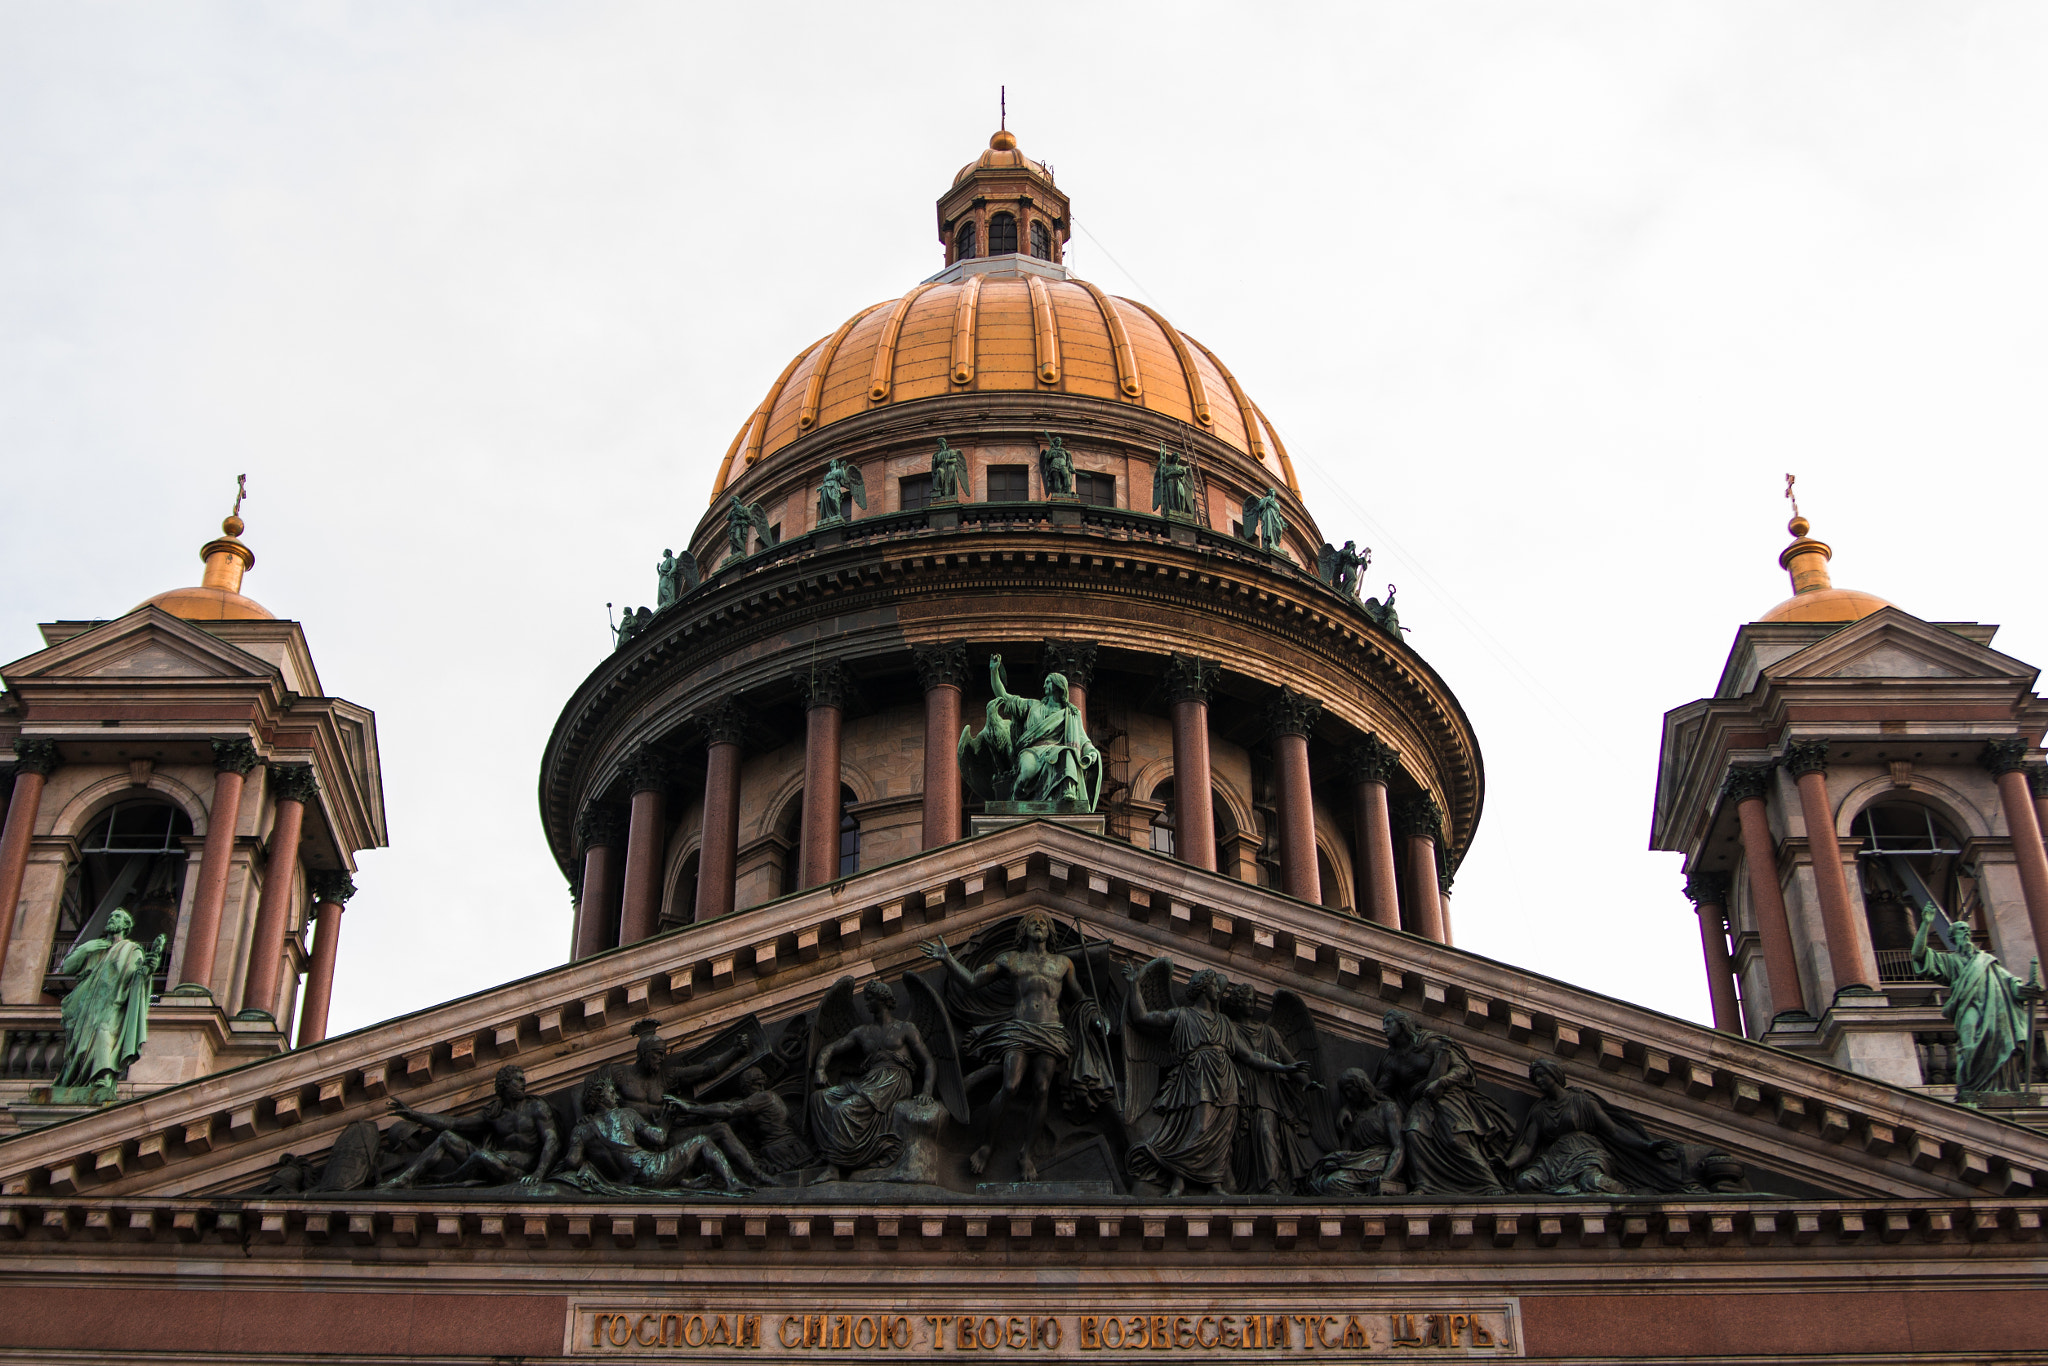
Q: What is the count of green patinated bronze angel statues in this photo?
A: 10